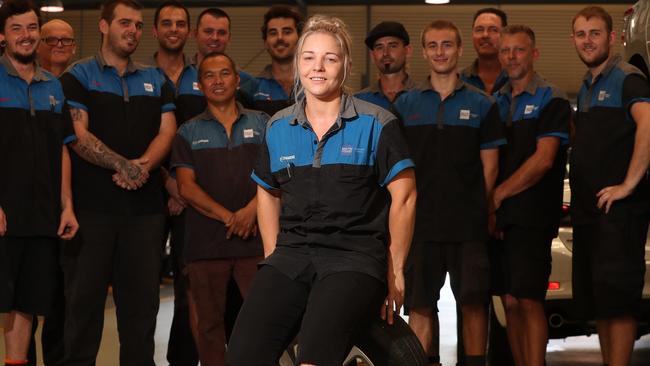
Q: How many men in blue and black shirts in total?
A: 12